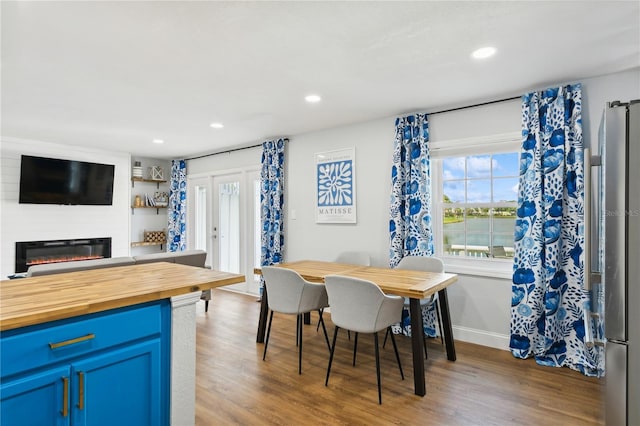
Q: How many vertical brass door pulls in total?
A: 2